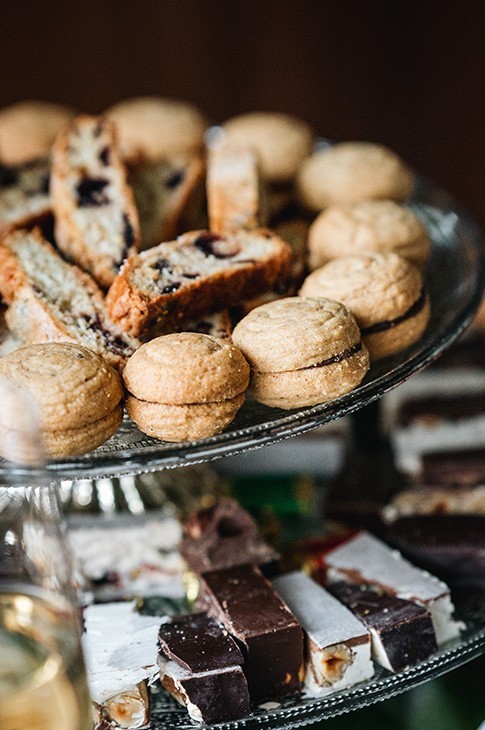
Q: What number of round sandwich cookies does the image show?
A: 9